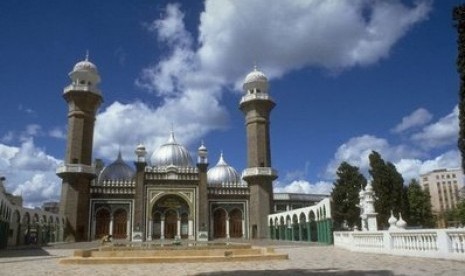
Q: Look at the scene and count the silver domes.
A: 3